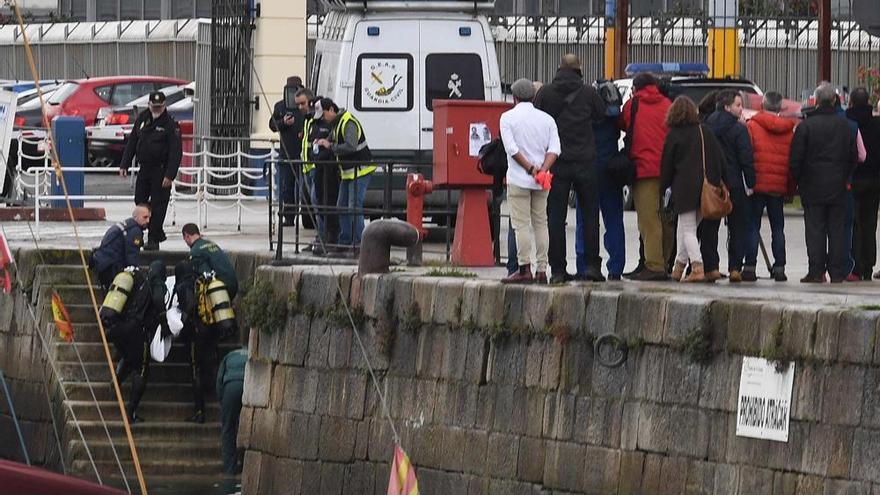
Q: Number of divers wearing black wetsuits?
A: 2